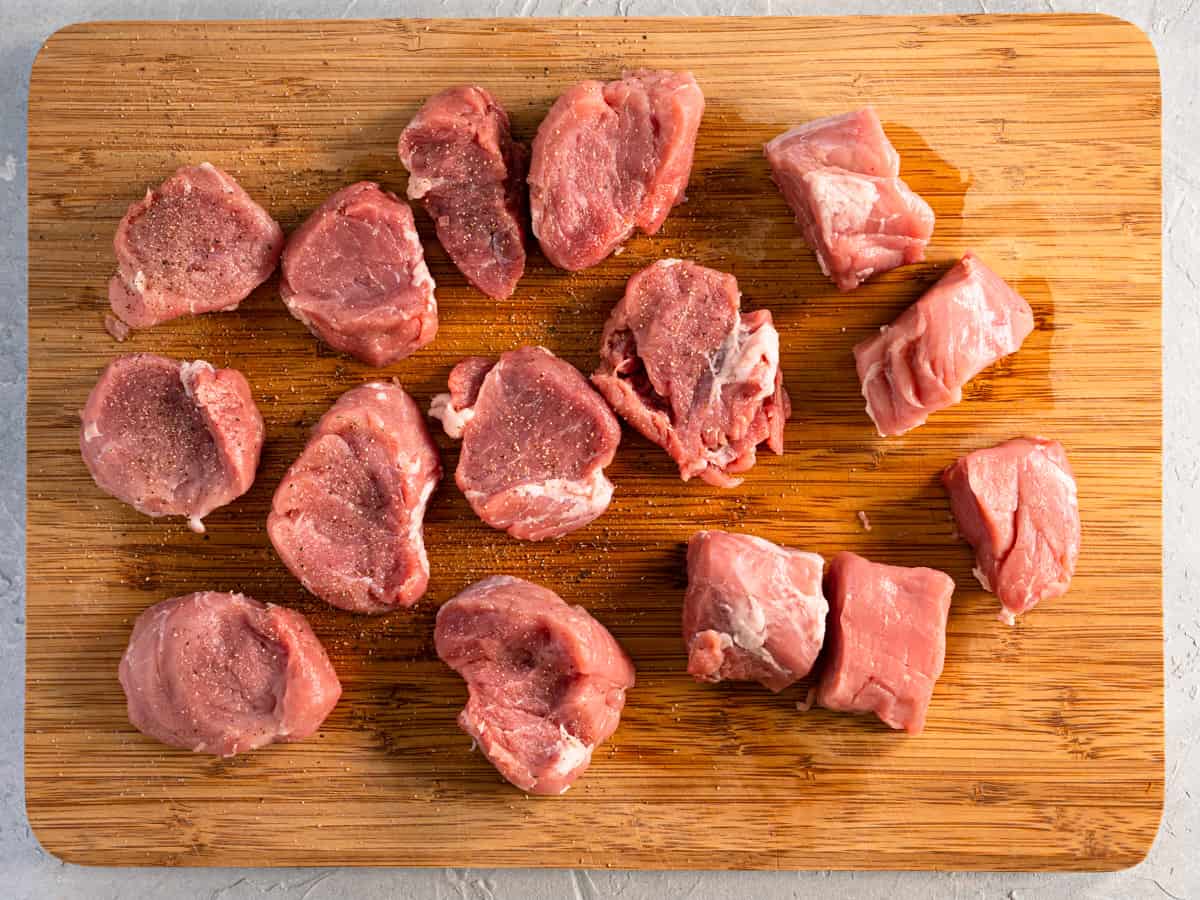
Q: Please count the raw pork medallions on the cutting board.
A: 15